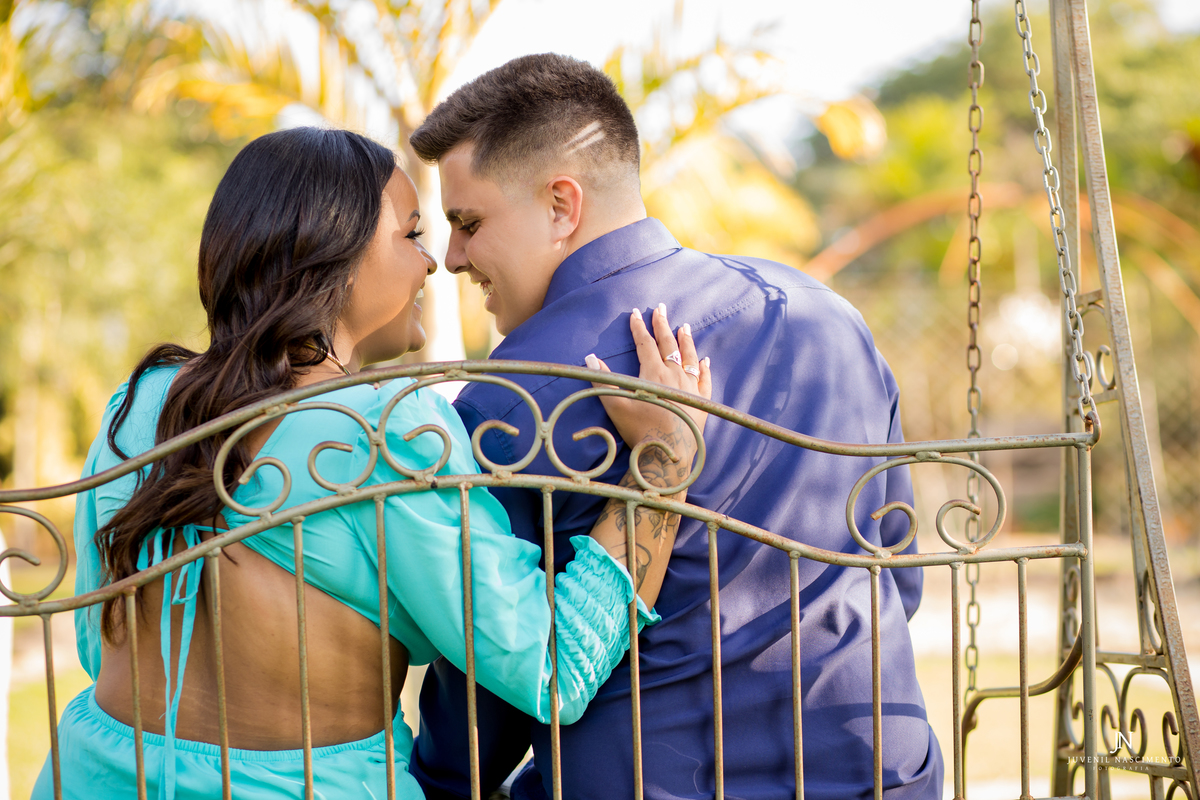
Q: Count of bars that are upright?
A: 13